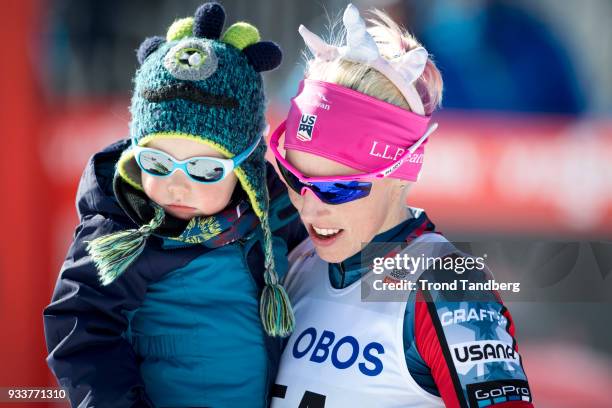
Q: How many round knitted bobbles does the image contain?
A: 5